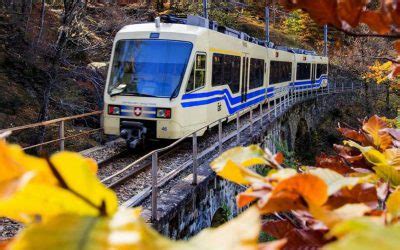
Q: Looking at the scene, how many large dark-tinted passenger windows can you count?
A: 5